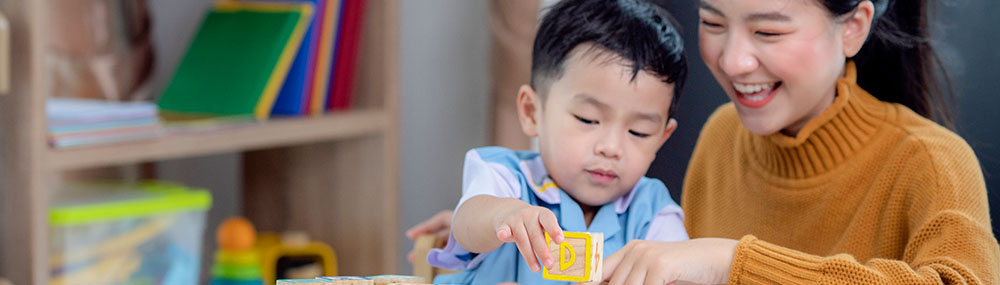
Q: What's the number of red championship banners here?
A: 0